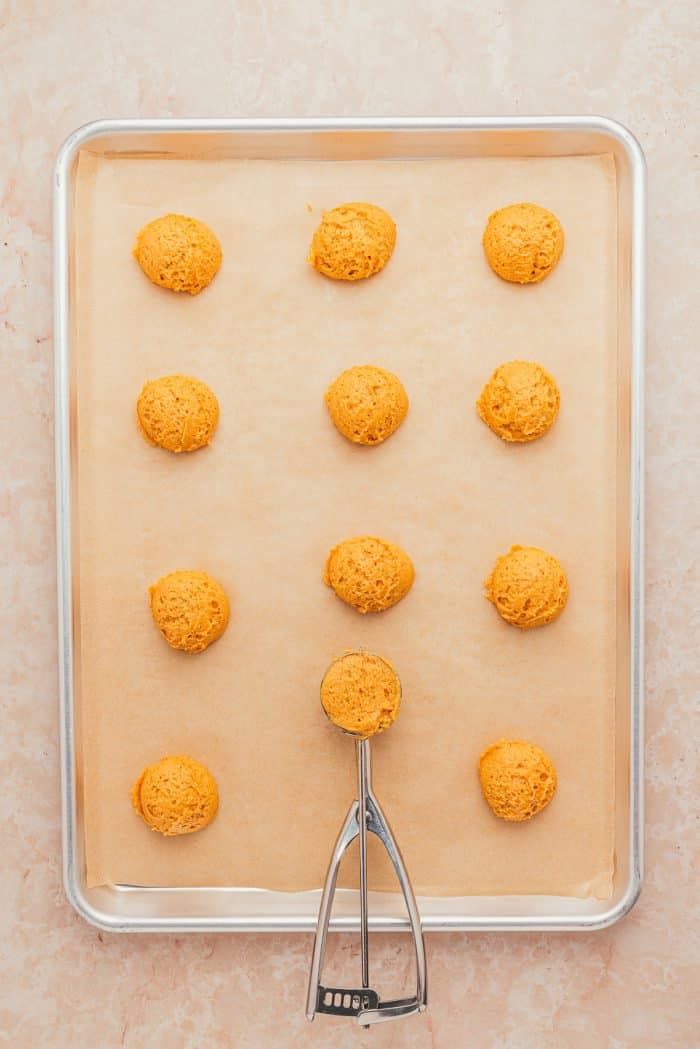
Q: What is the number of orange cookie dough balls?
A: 12